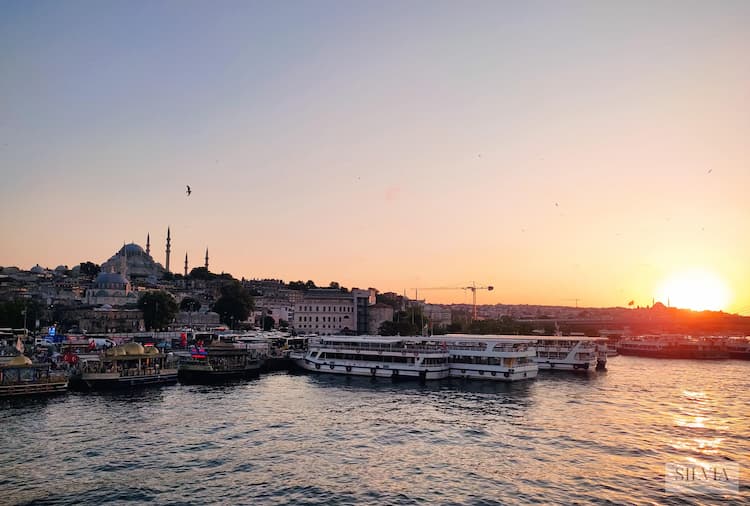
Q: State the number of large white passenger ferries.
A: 3